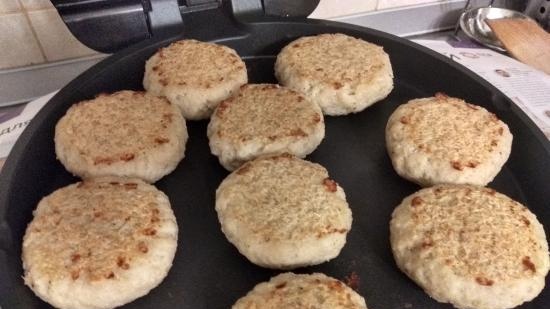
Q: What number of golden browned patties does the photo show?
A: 9